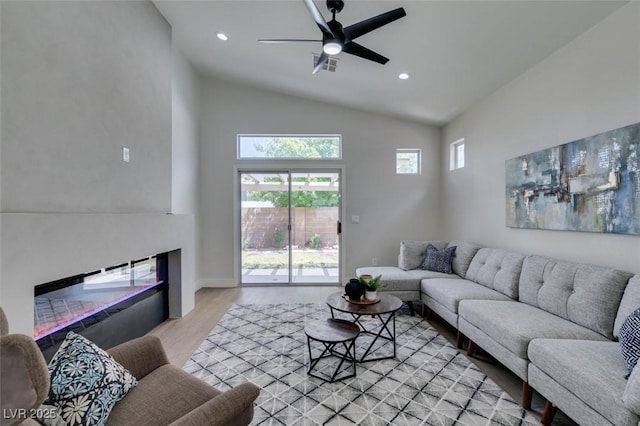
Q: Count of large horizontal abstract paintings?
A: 1